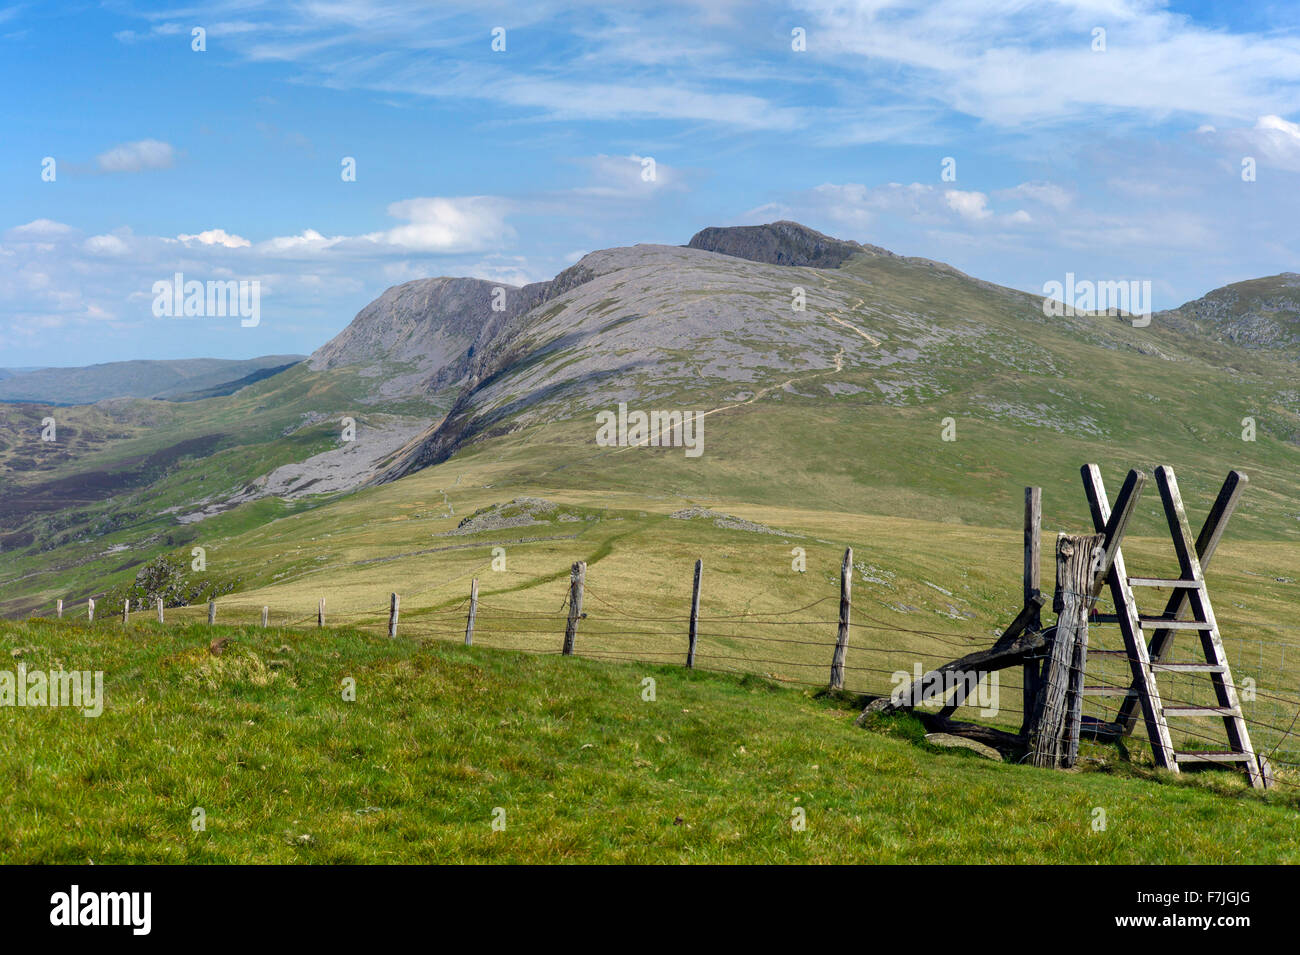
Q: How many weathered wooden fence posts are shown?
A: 14